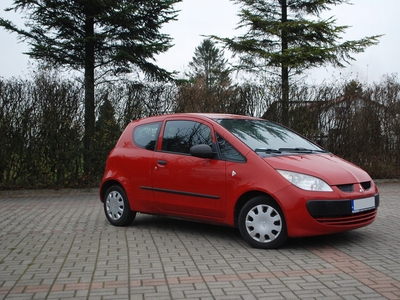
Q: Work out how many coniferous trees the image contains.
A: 3